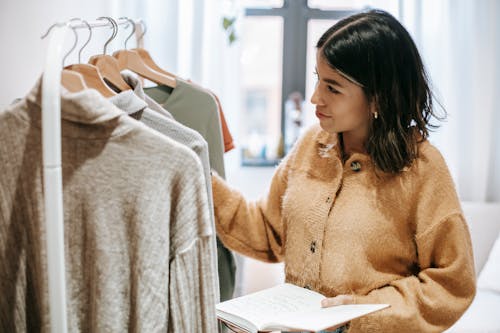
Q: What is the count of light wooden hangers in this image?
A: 5